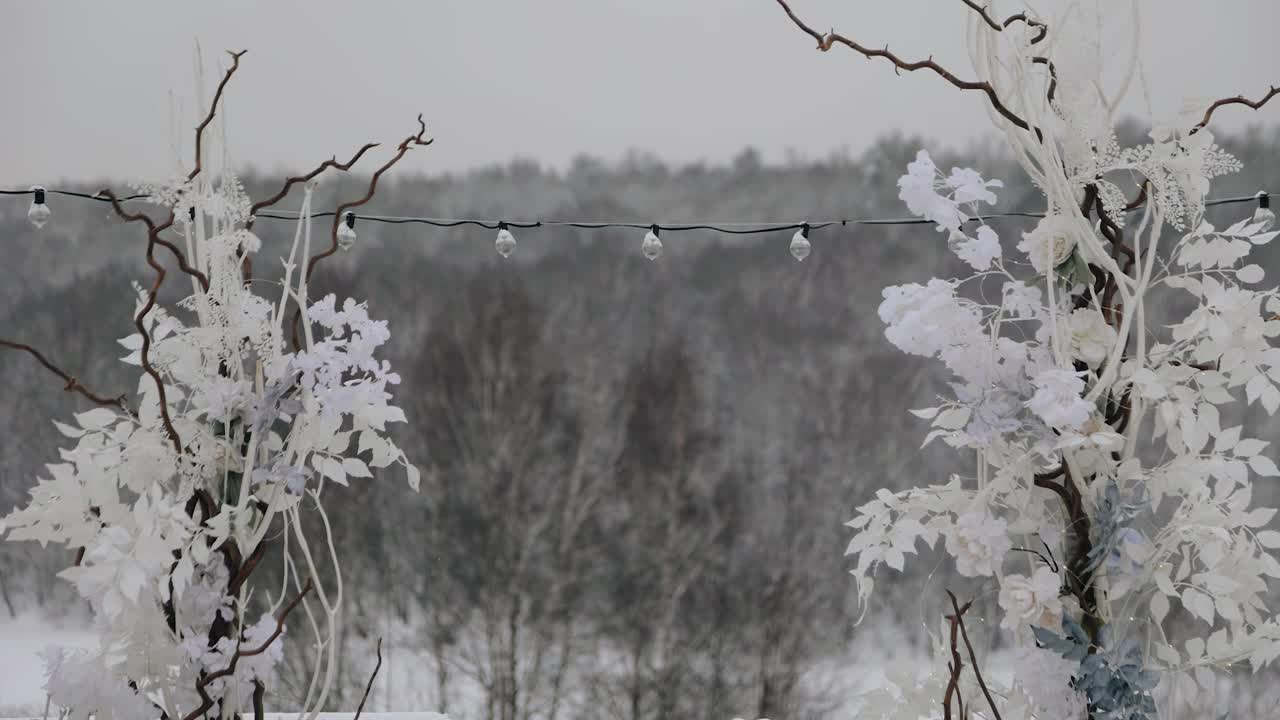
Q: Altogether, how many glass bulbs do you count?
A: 7